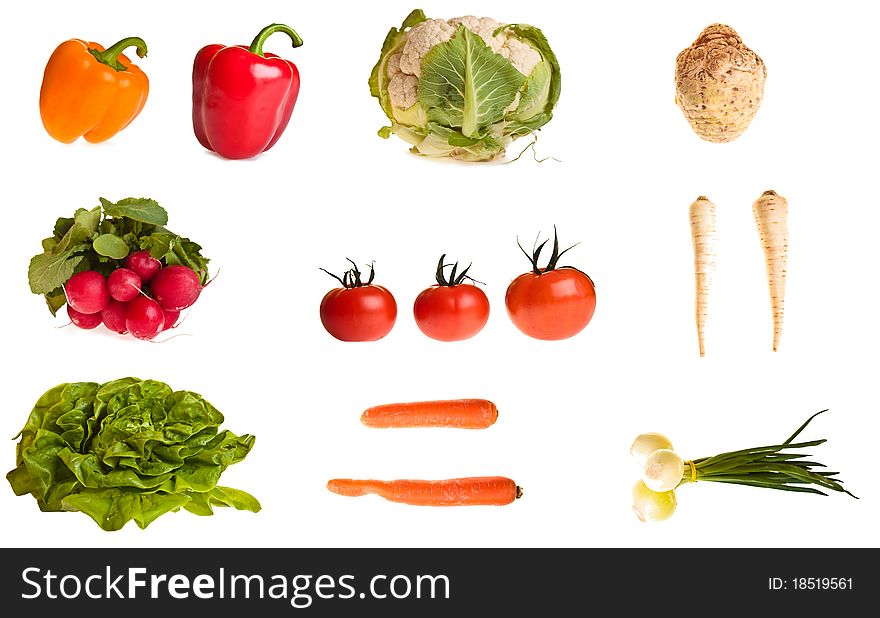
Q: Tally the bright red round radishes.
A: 8